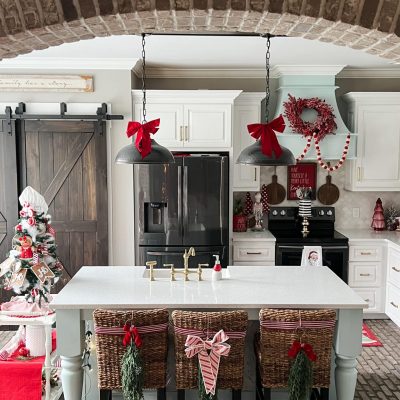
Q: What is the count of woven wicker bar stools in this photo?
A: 3